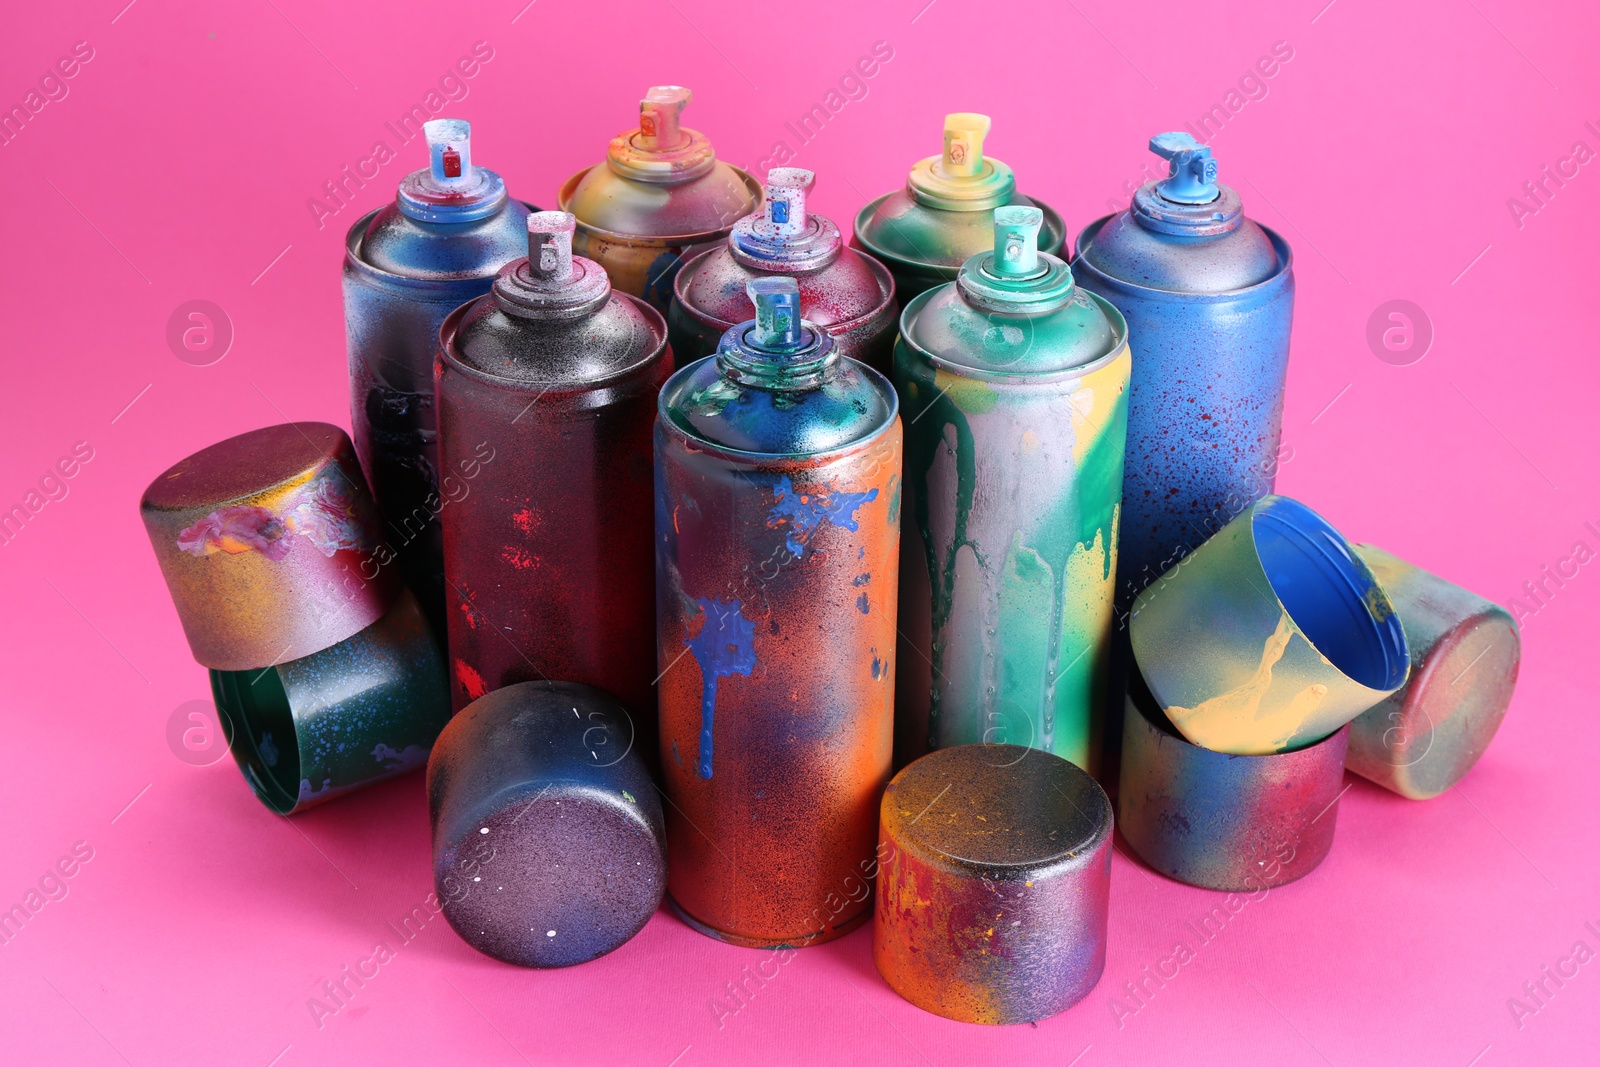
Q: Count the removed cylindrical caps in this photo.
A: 7